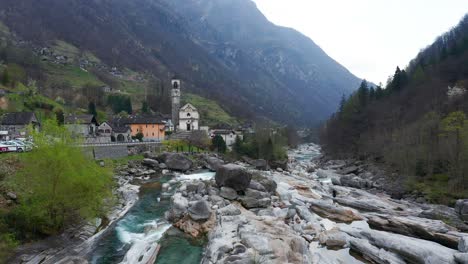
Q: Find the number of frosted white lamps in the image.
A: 0